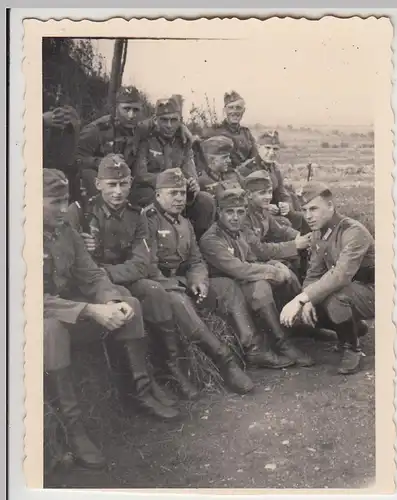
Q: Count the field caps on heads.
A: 11